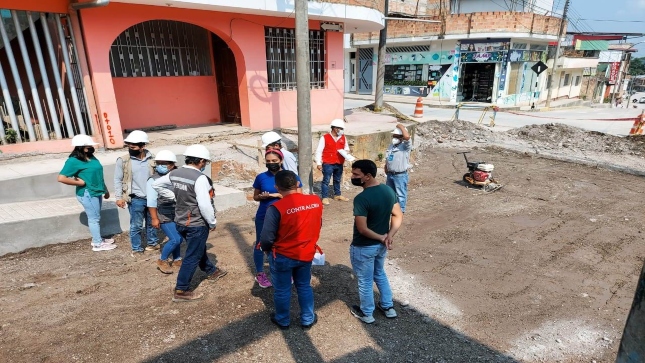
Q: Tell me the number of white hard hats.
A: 7